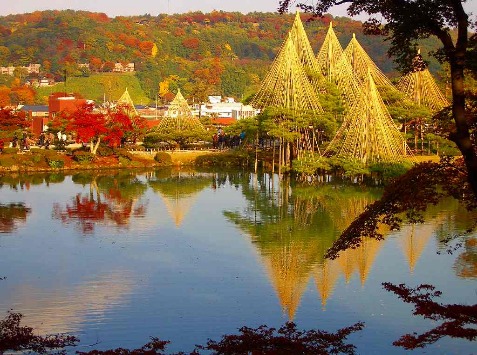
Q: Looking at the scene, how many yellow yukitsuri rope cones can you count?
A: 8